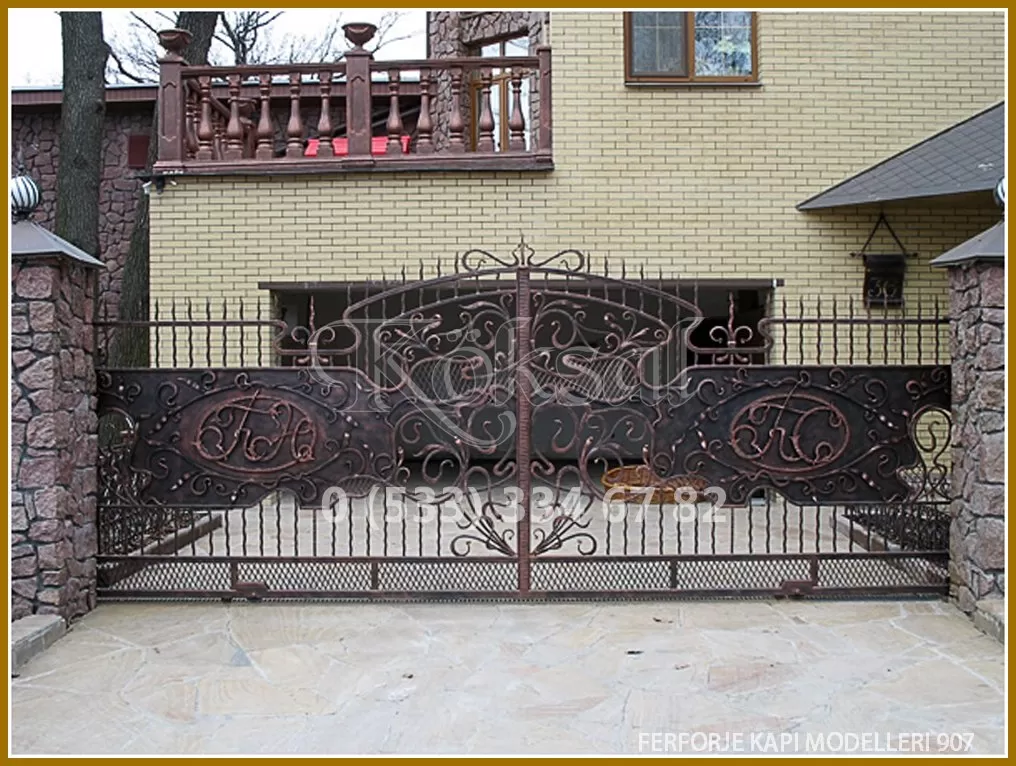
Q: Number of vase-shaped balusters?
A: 10